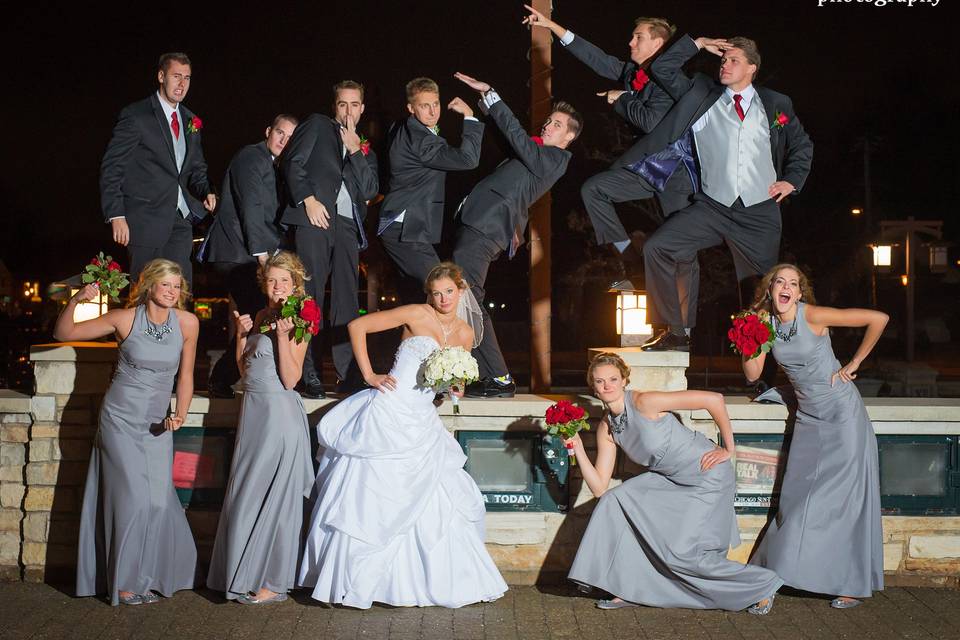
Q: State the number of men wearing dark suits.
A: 7